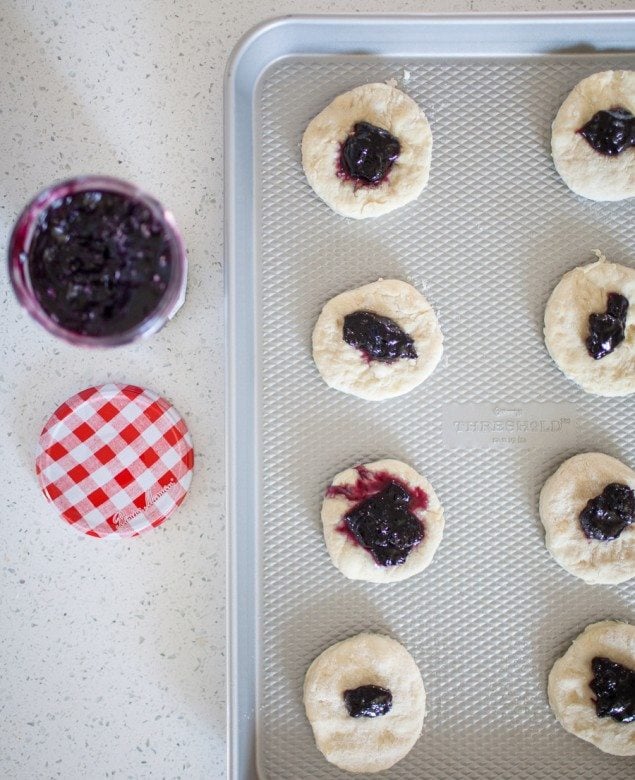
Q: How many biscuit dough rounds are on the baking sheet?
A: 8